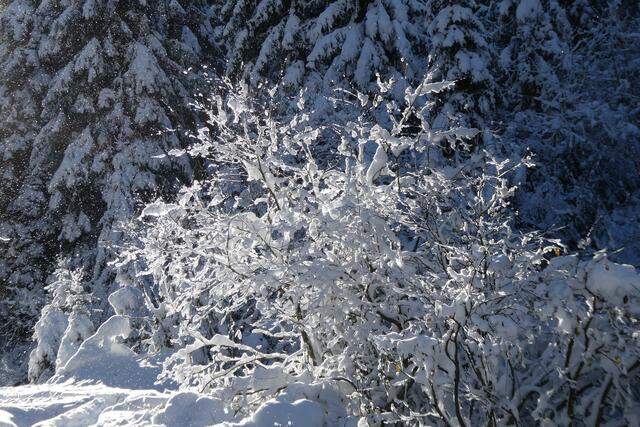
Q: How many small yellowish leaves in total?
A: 3